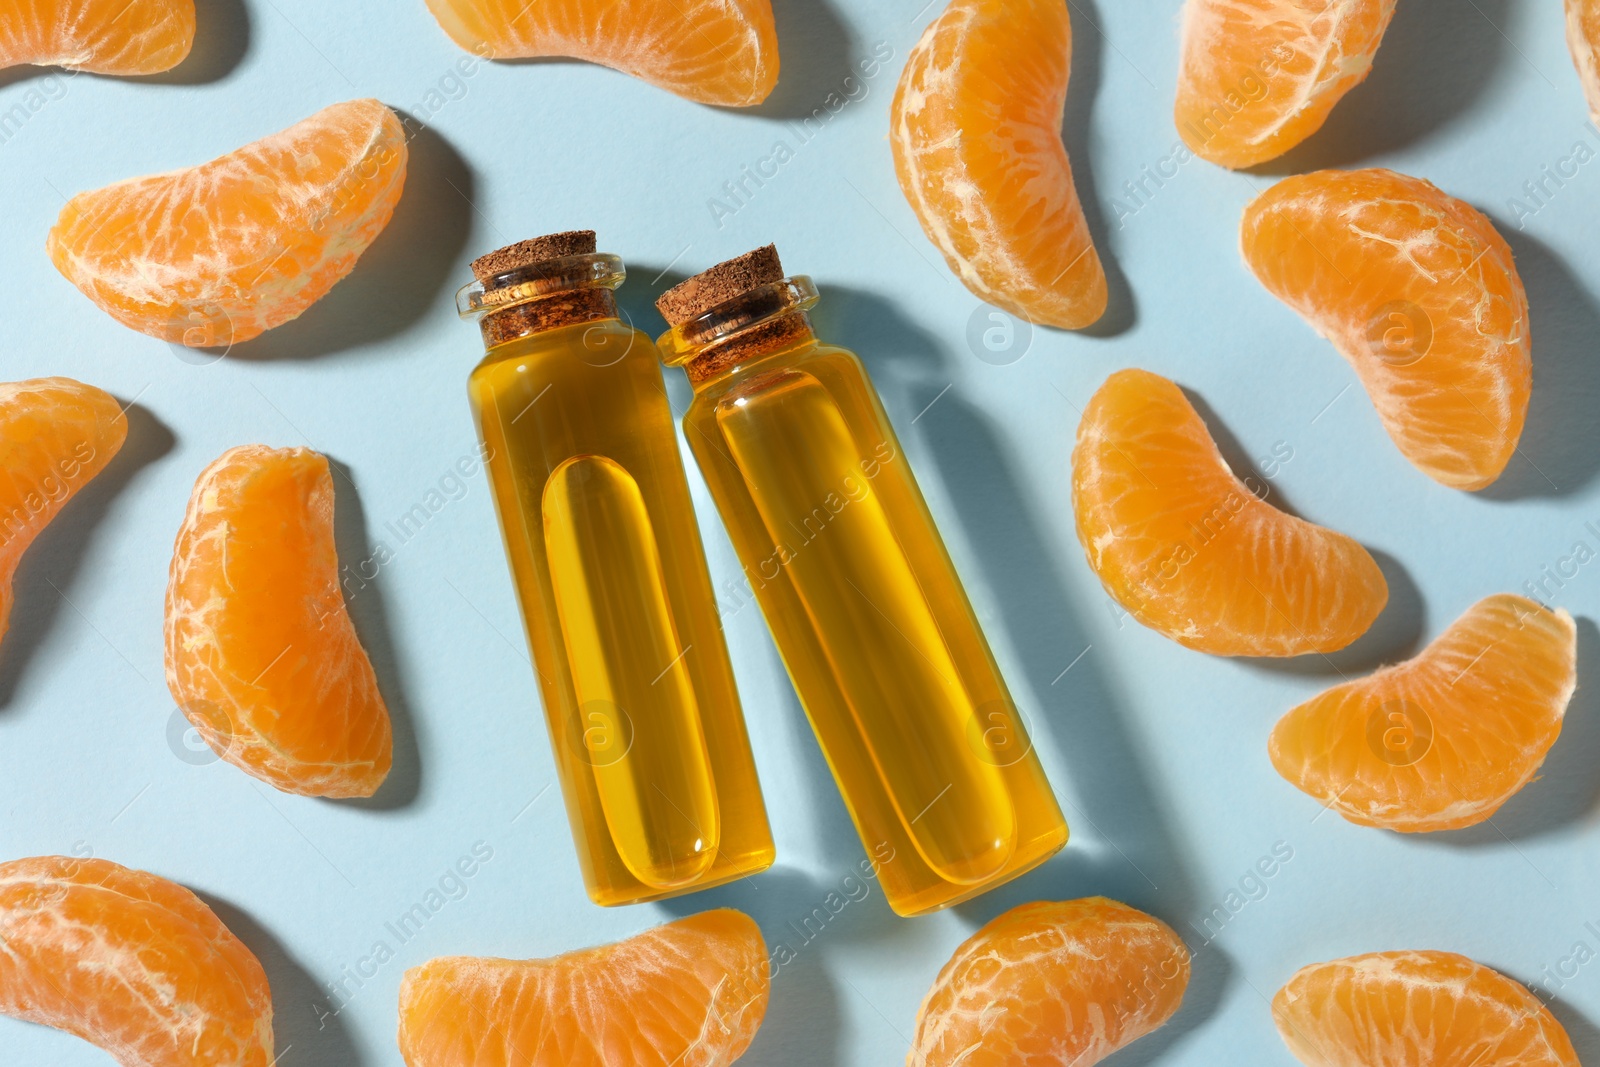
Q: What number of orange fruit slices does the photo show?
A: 15